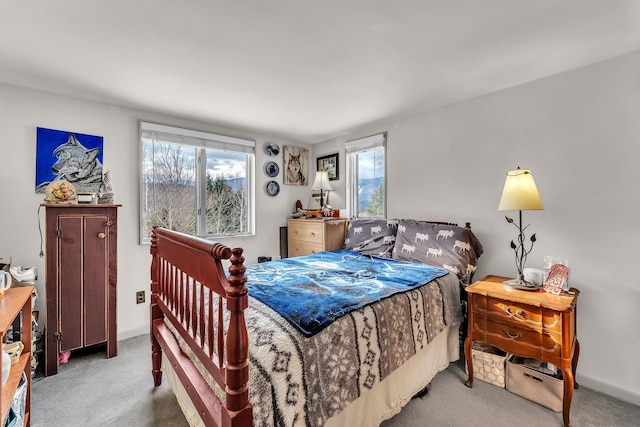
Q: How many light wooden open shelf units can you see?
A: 1